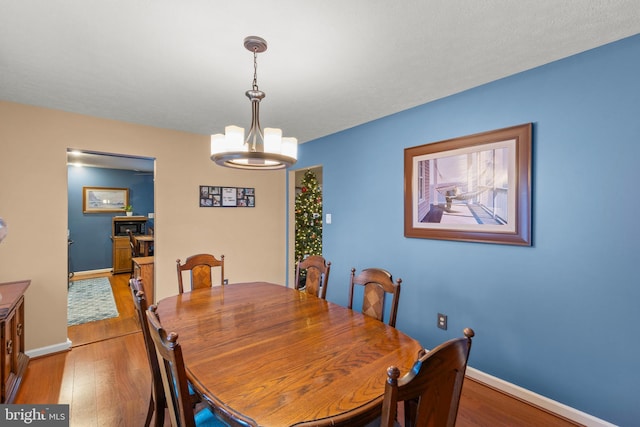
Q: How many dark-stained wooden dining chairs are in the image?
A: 6